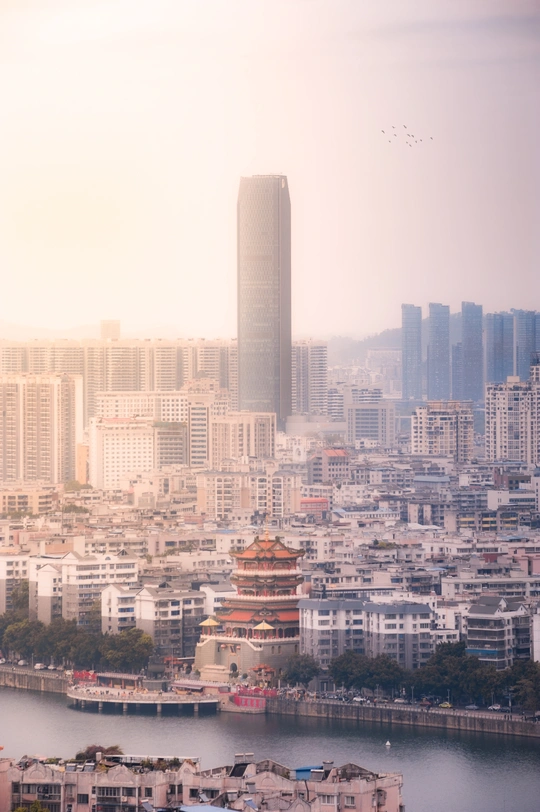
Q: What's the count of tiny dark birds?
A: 12